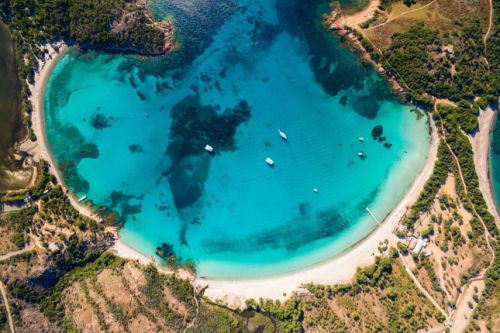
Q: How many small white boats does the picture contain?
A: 6